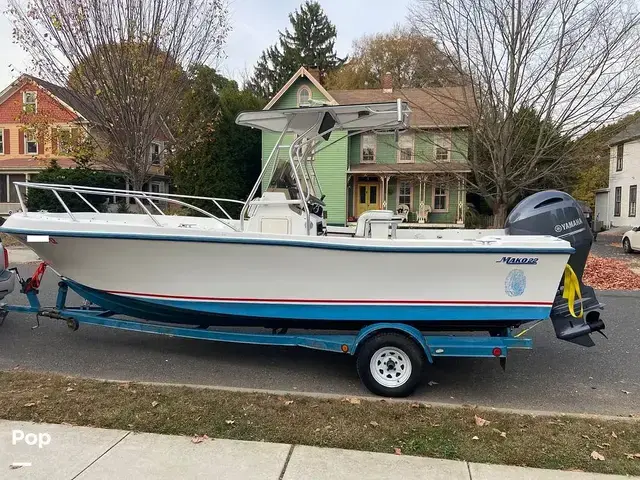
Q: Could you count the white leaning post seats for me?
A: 1